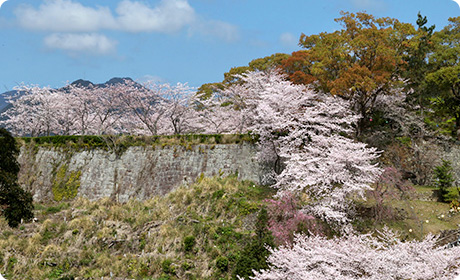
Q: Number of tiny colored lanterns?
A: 3